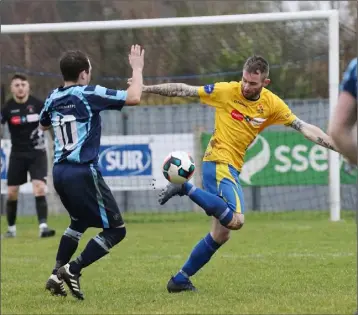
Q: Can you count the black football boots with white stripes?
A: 2